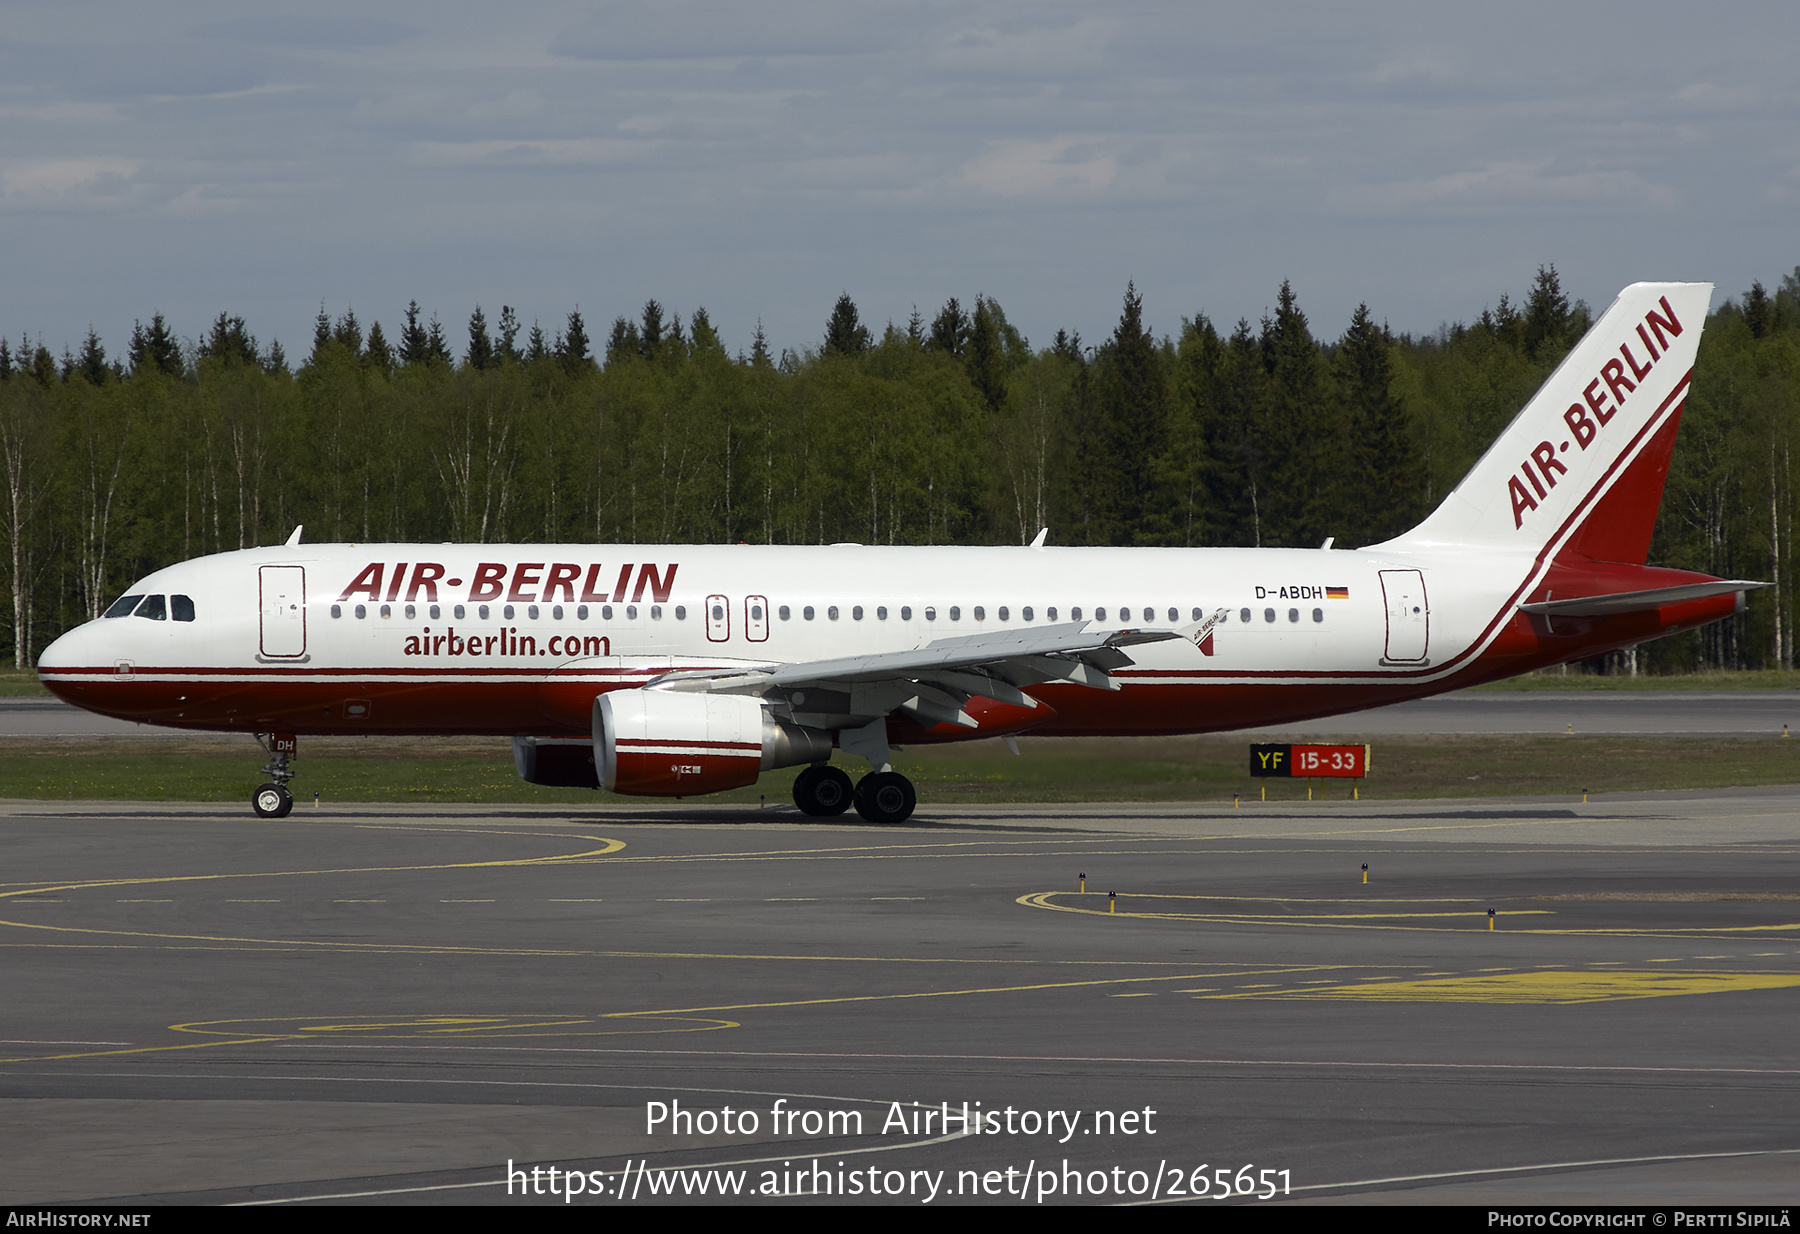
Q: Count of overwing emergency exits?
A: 2